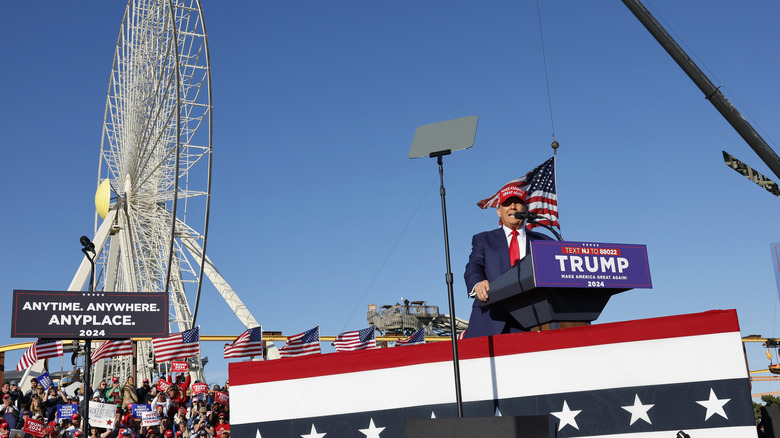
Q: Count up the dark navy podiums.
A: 1